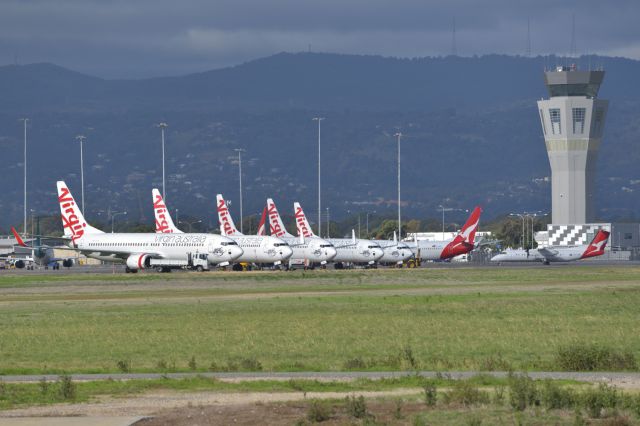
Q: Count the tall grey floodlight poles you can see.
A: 6